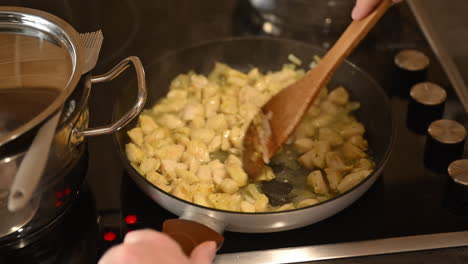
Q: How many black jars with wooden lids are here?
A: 4